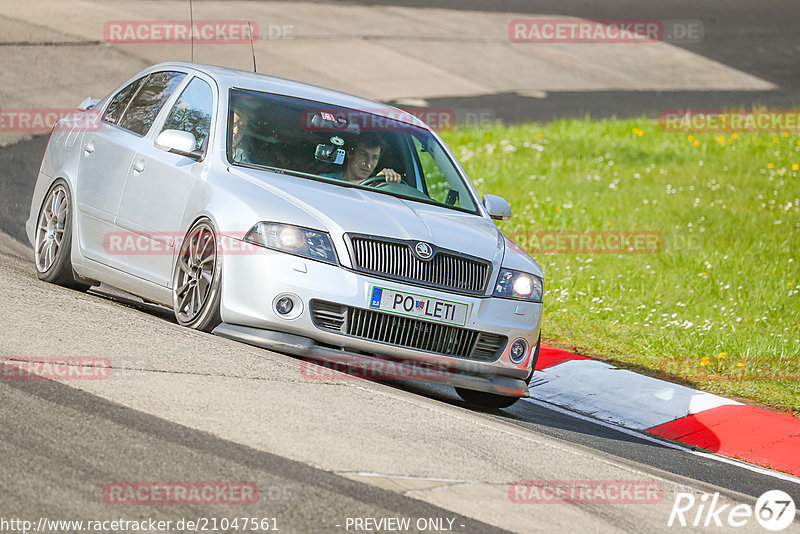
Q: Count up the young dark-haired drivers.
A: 1